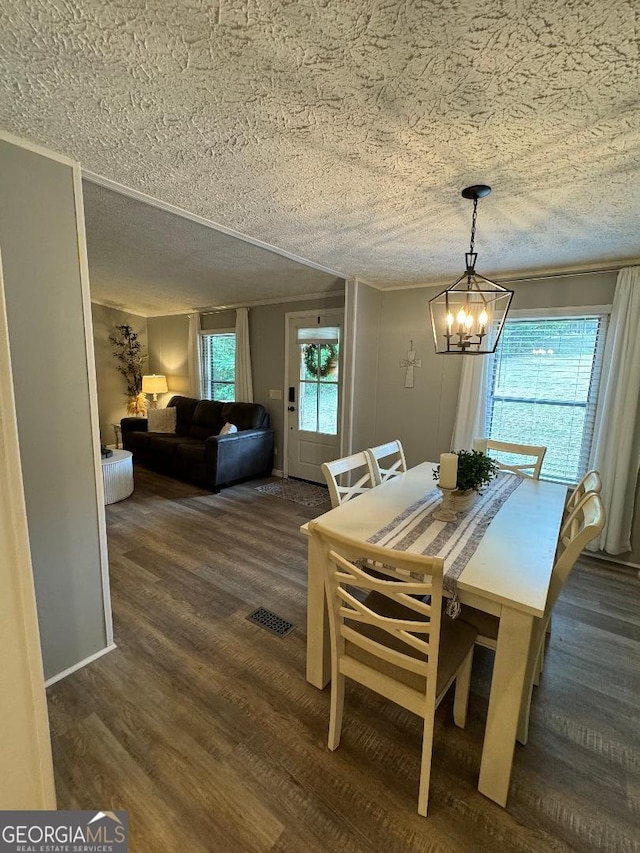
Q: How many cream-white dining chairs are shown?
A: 6